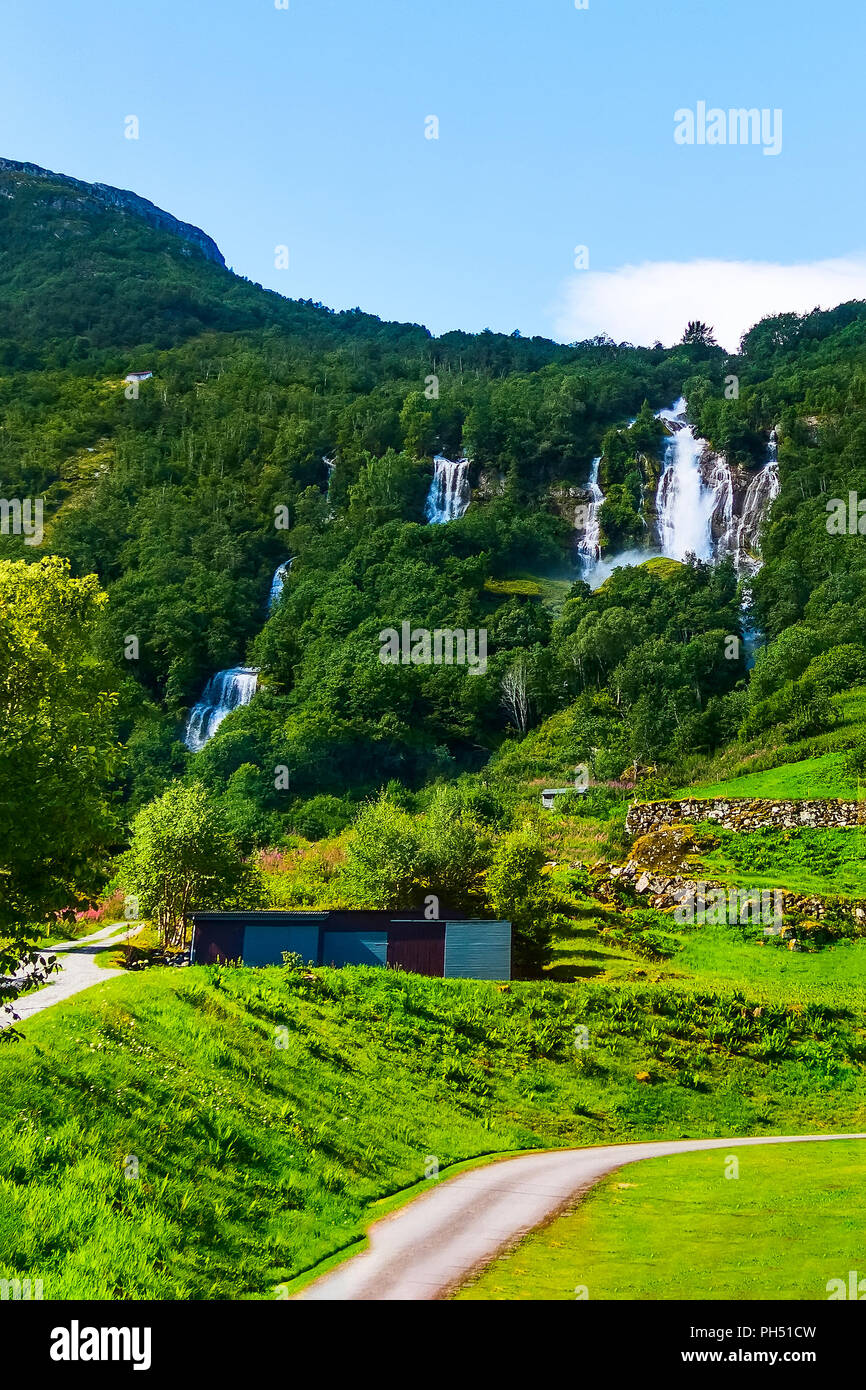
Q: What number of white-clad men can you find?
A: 0